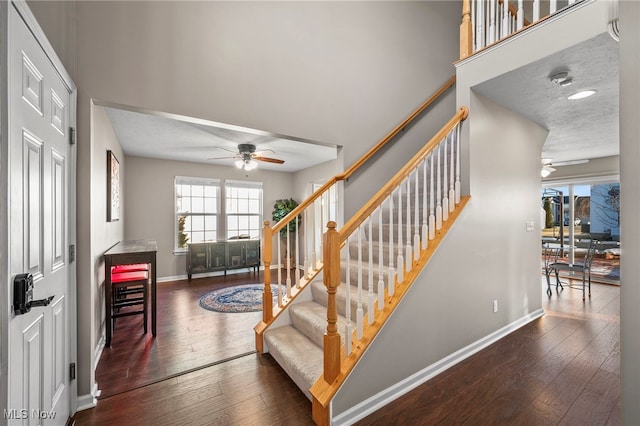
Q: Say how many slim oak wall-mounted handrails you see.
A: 1